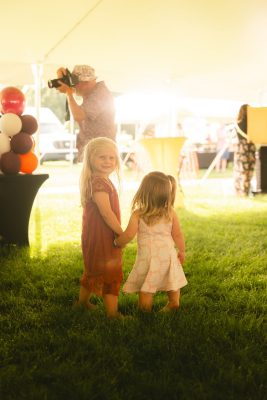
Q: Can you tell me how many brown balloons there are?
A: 3